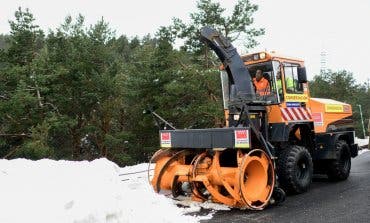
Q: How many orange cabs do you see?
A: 1